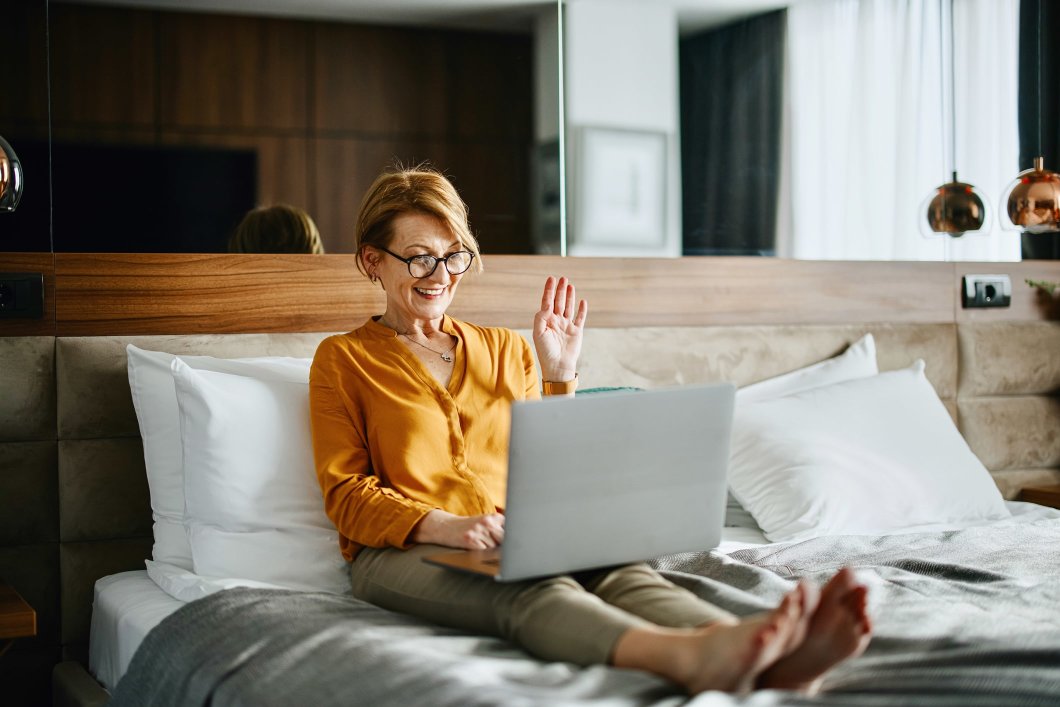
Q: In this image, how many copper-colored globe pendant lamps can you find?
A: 3